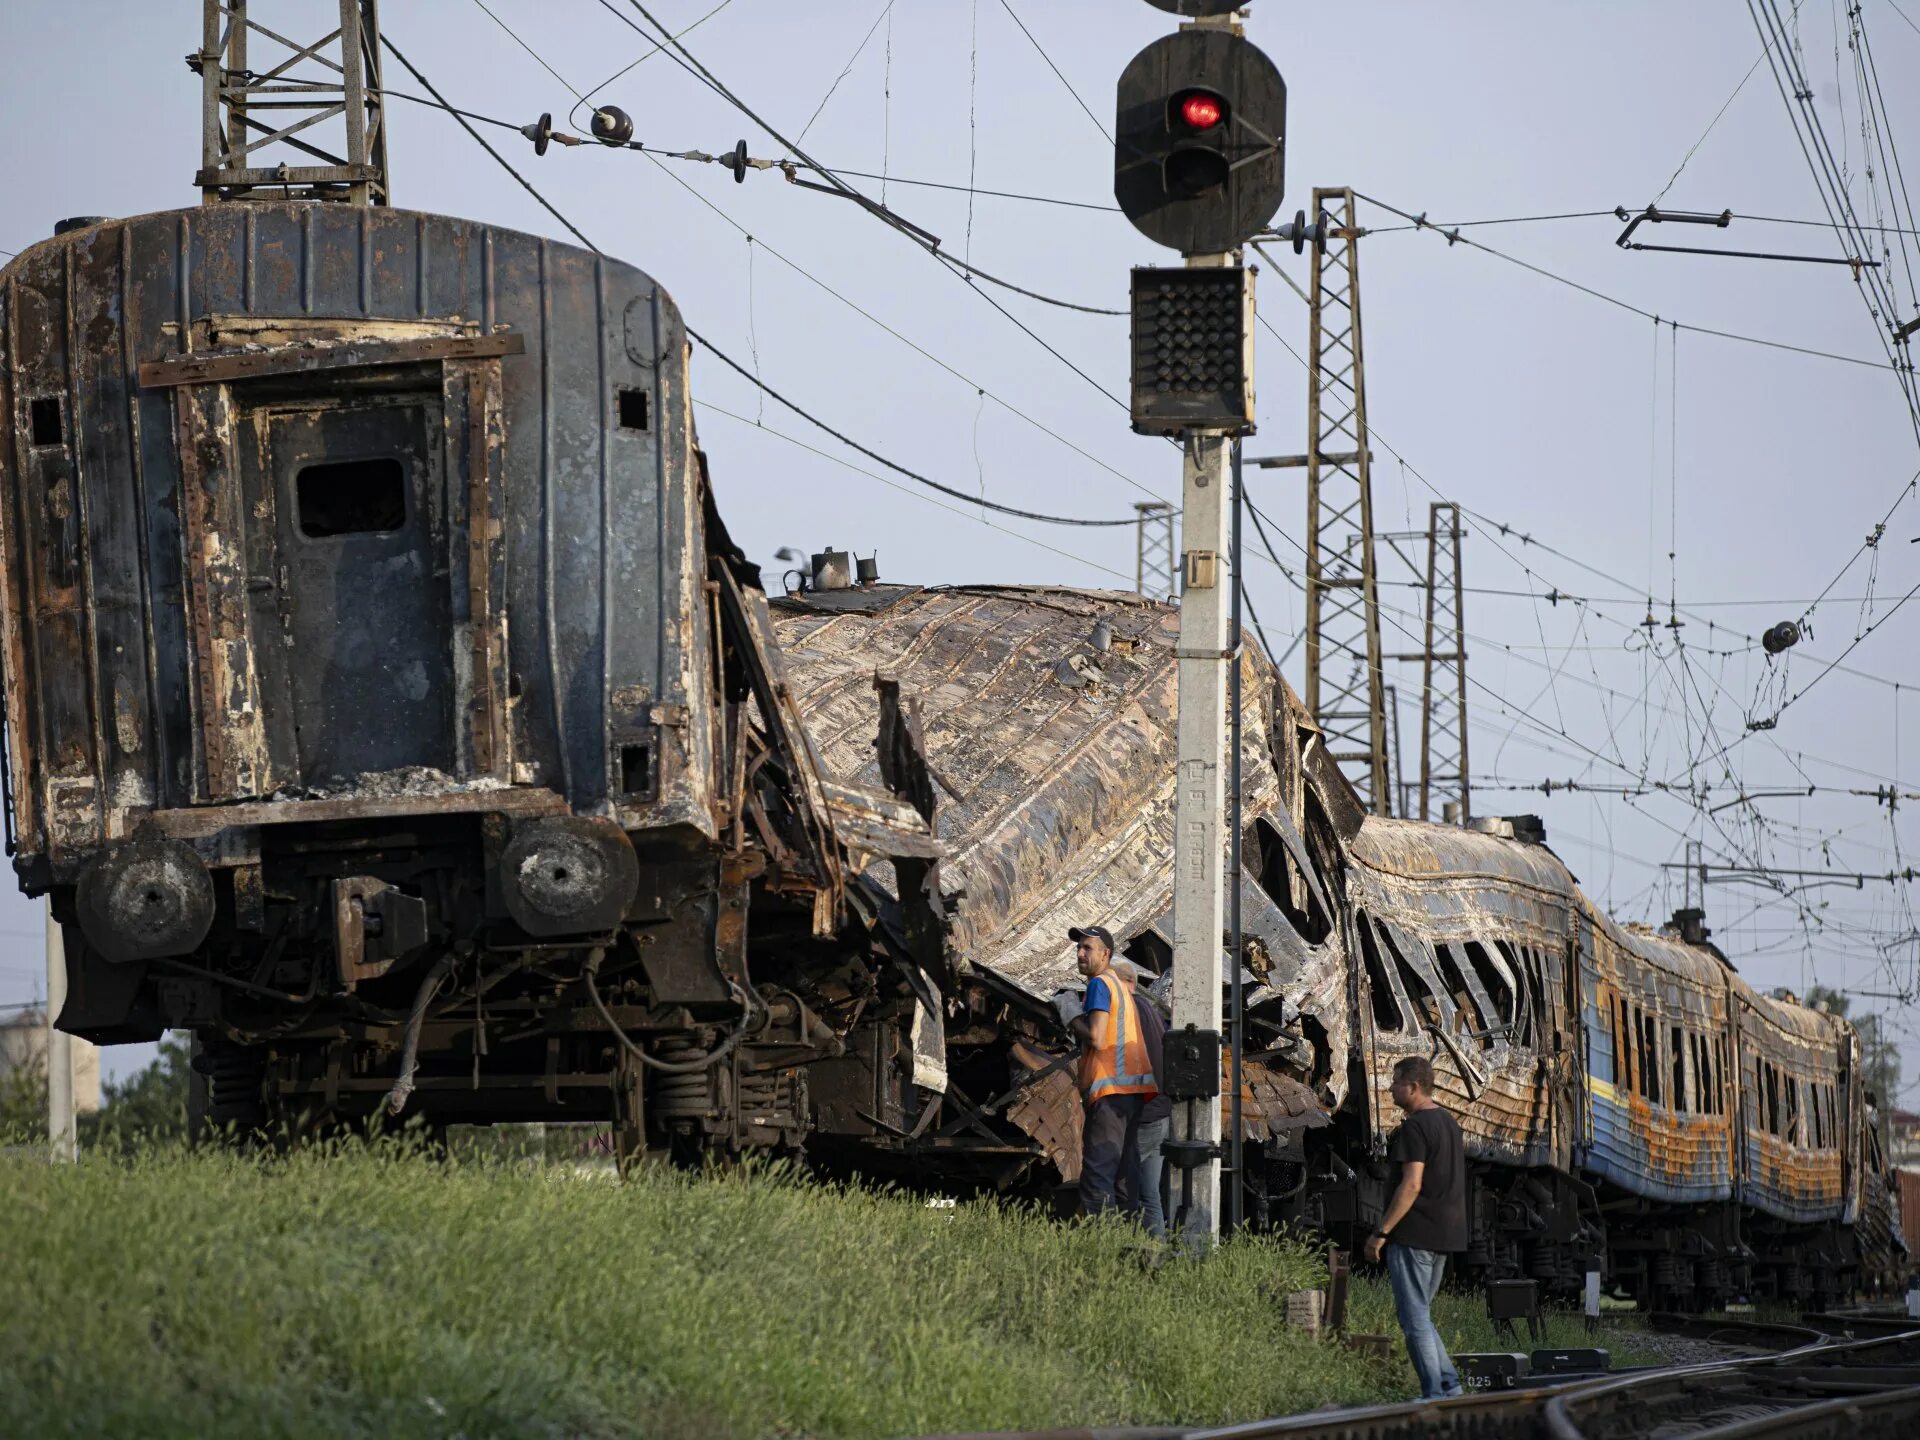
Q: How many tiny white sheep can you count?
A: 0